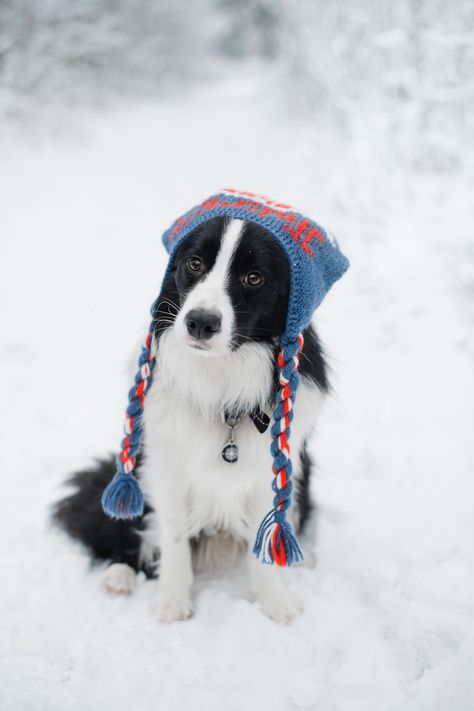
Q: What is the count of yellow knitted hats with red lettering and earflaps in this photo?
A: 0